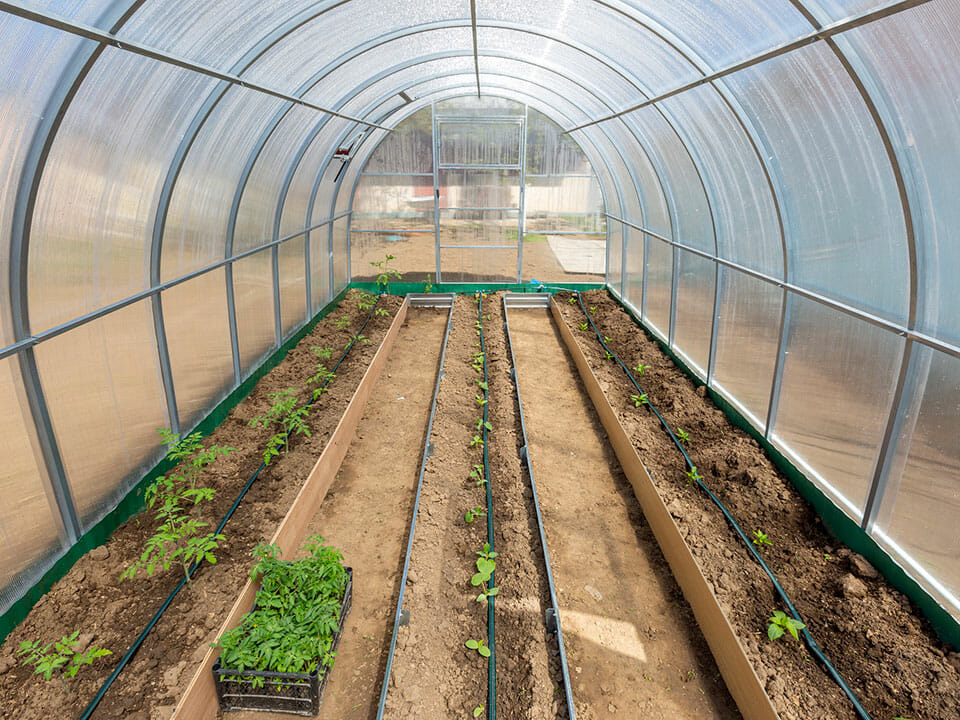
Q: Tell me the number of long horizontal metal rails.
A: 5